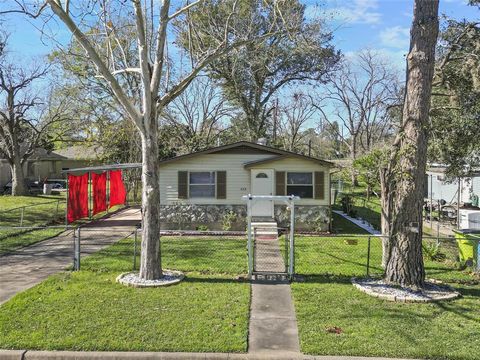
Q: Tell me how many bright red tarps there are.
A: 3